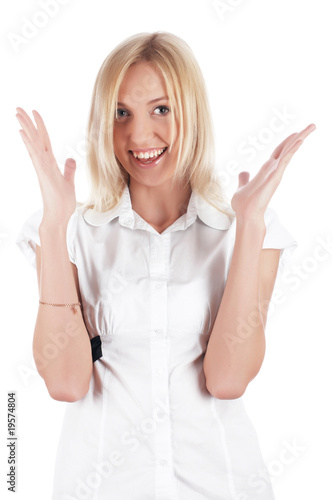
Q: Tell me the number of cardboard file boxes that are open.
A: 0